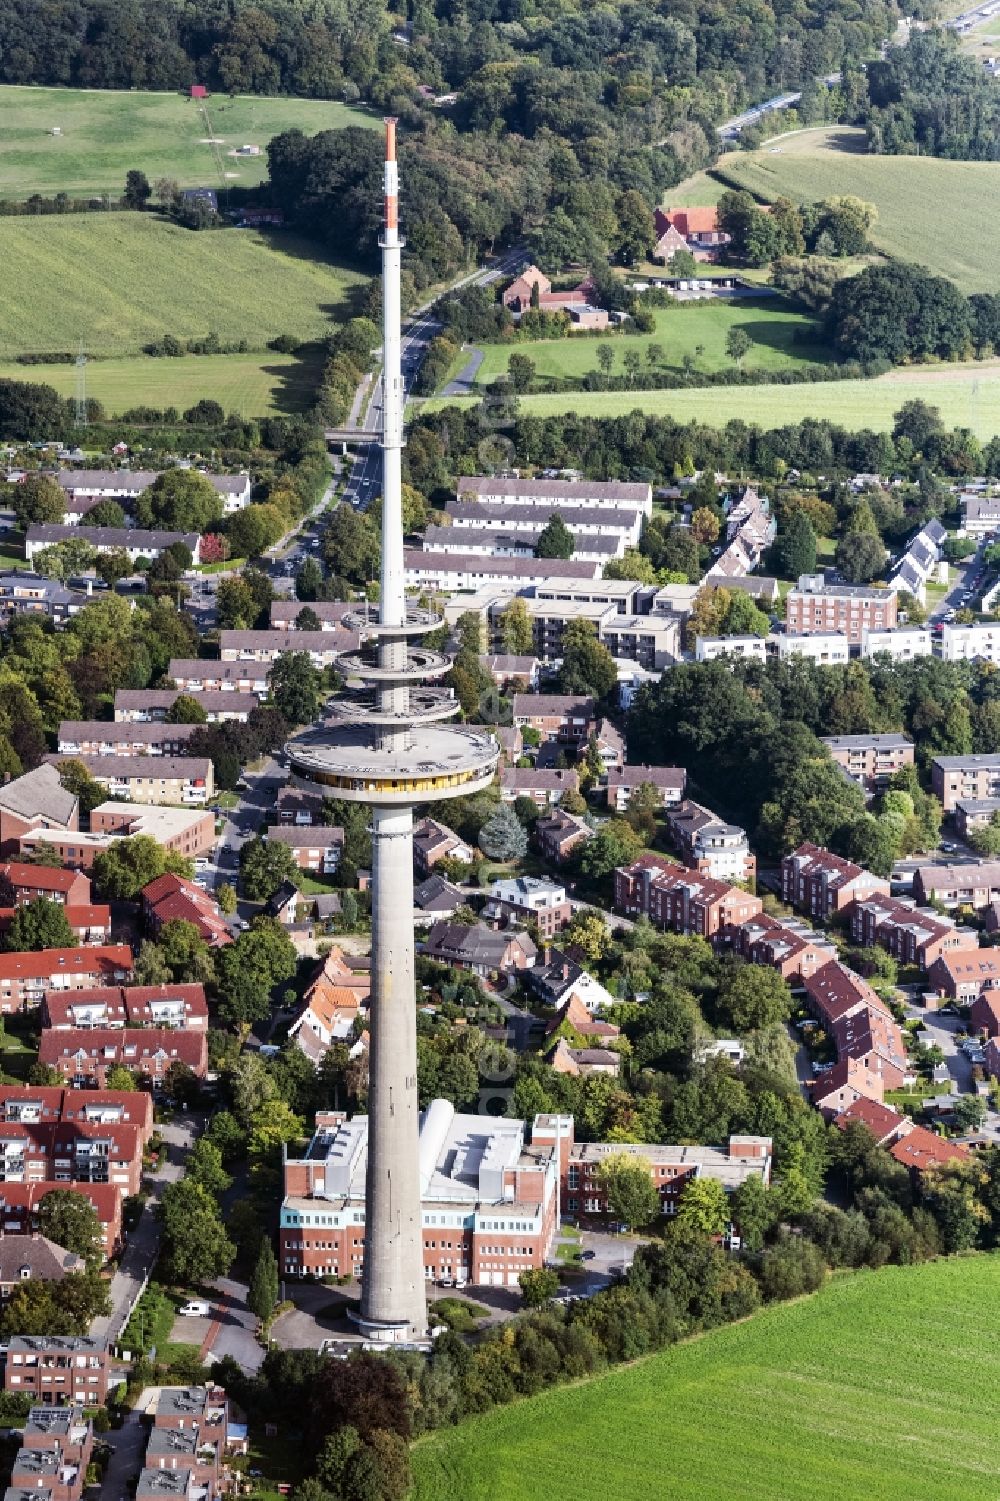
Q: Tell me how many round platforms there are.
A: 4